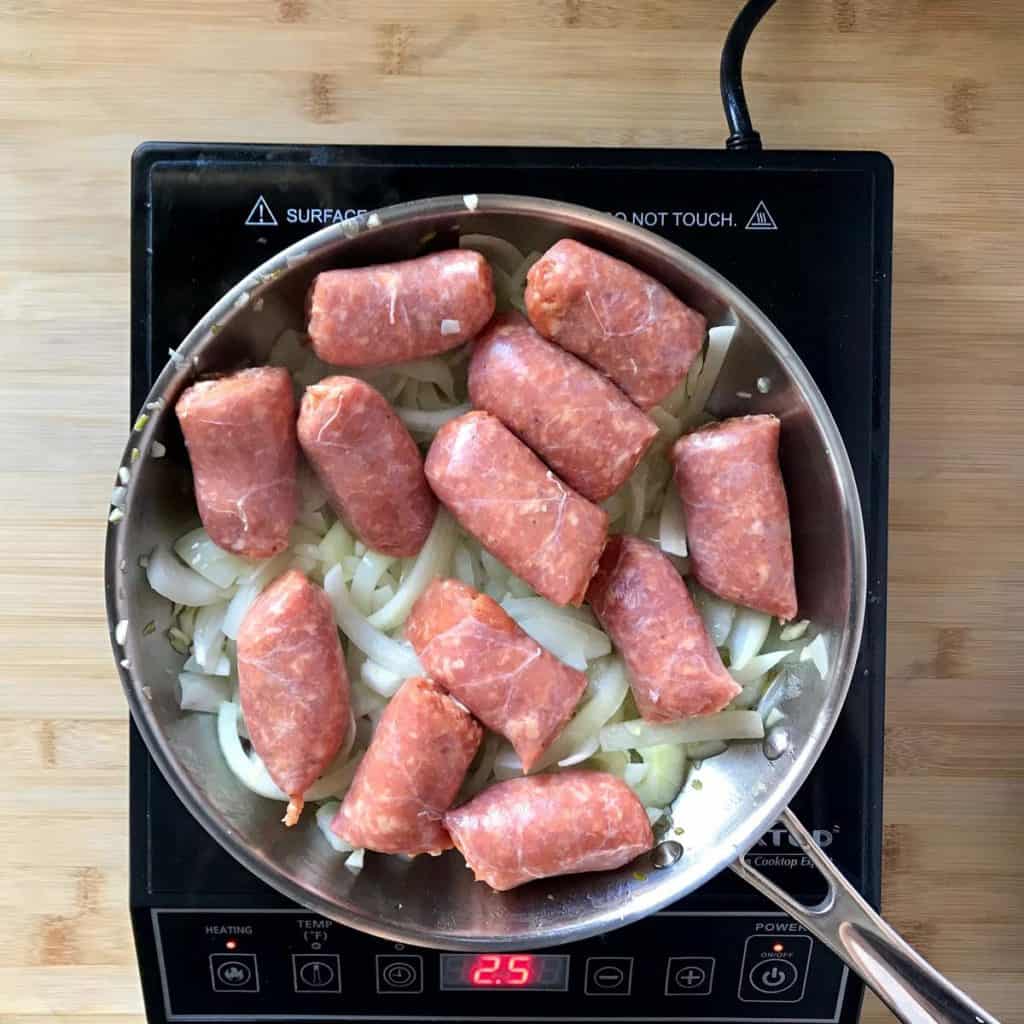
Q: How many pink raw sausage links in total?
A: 12